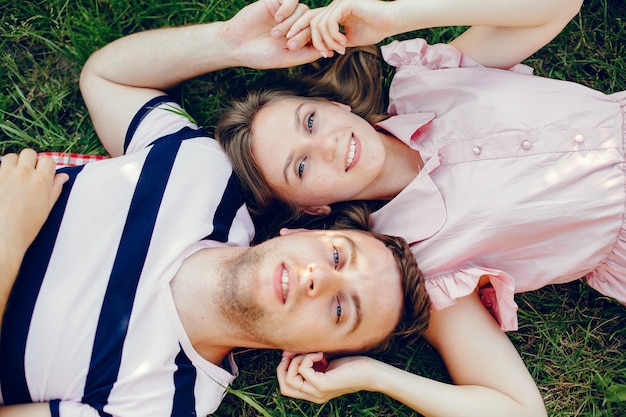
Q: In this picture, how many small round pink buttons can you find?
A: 3